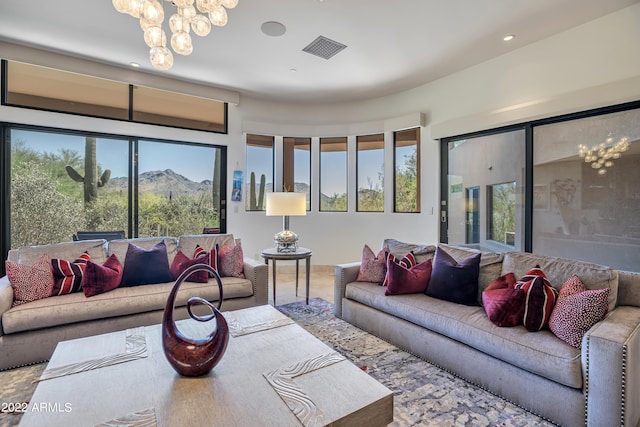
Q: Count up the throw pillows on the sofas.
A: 14